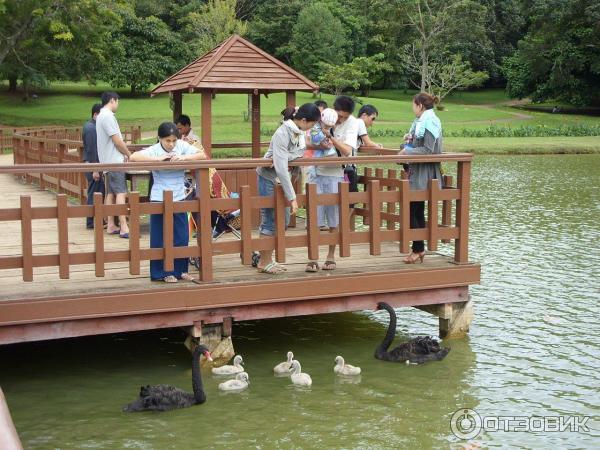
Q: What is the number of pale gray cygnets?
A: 5